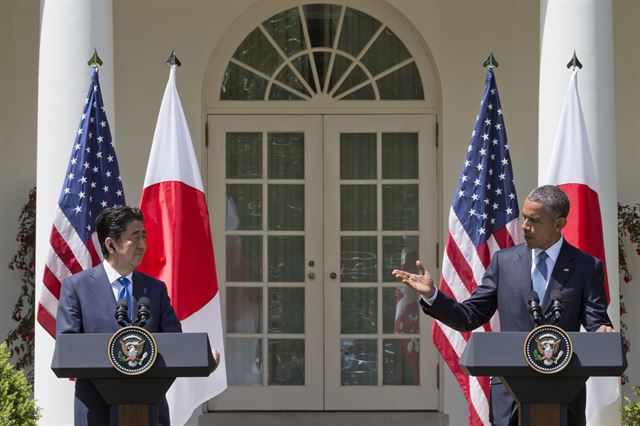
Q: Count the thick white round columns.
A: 2